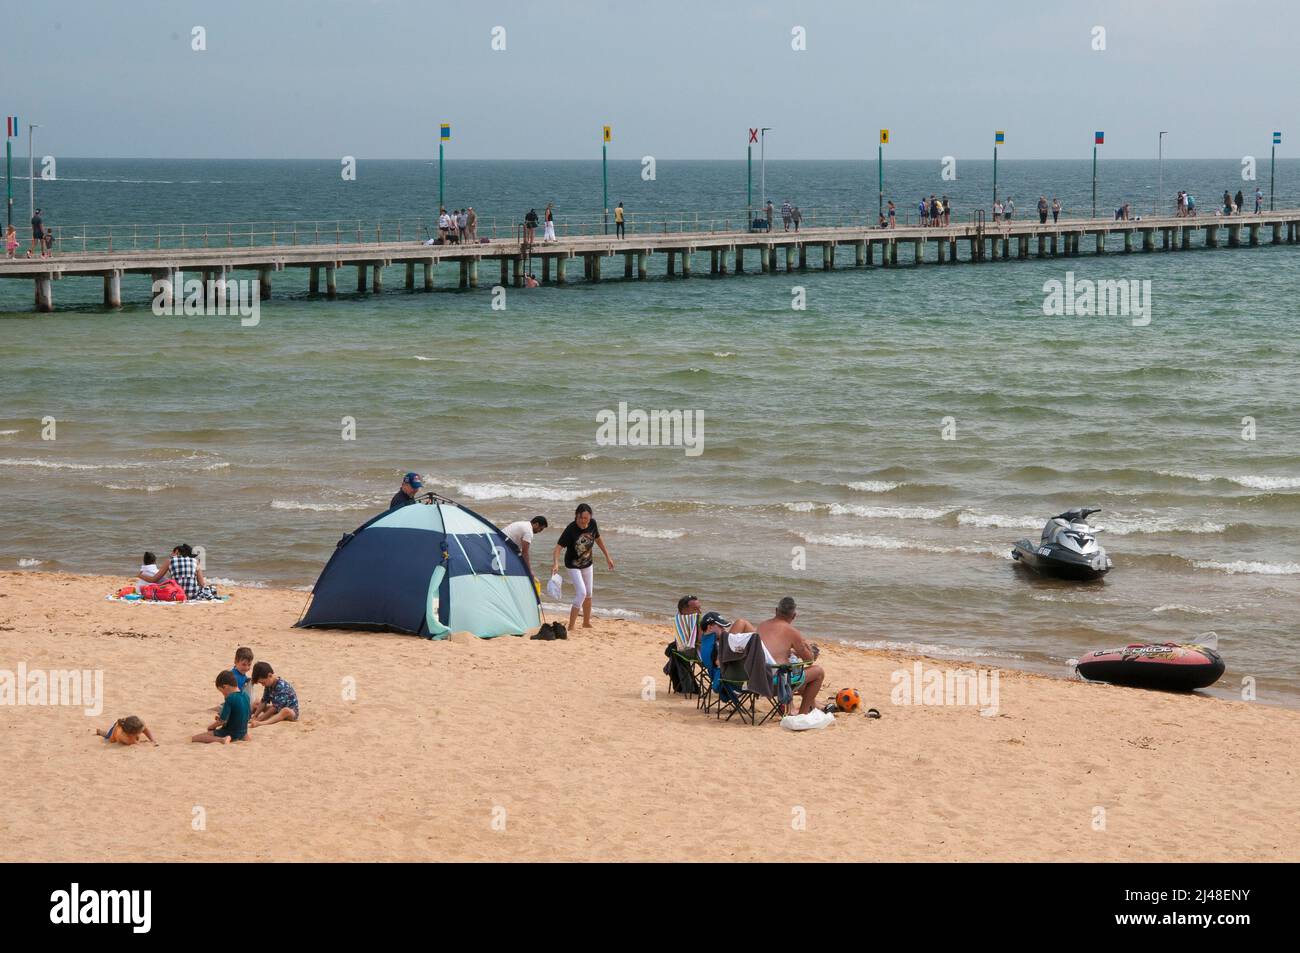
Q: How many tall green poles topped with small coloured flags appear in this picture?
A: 8